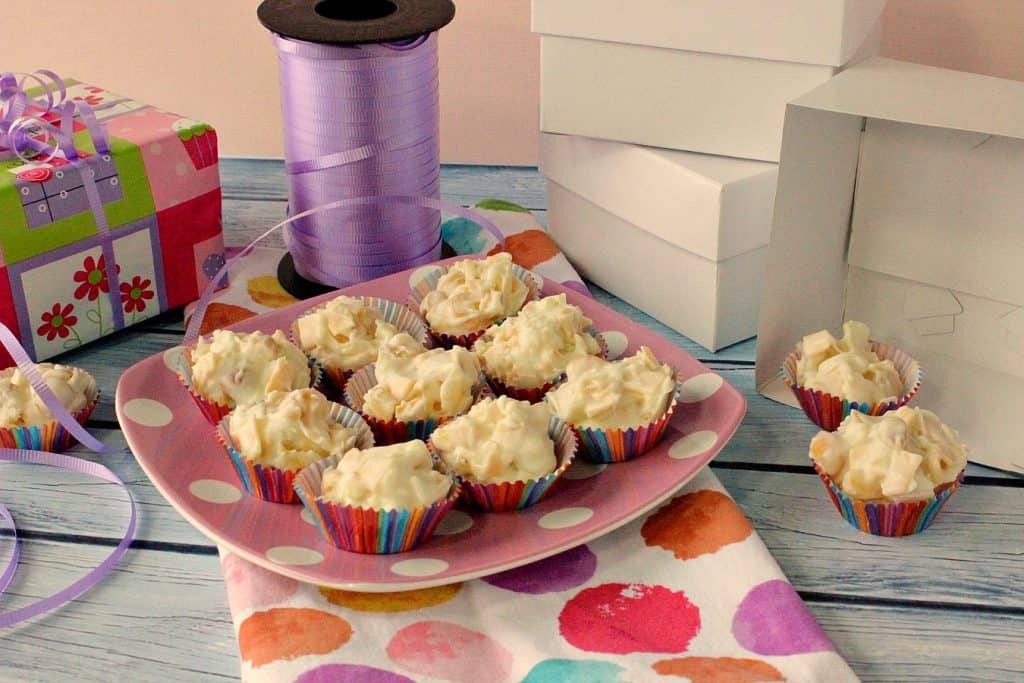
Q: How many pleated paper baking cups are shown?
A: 12